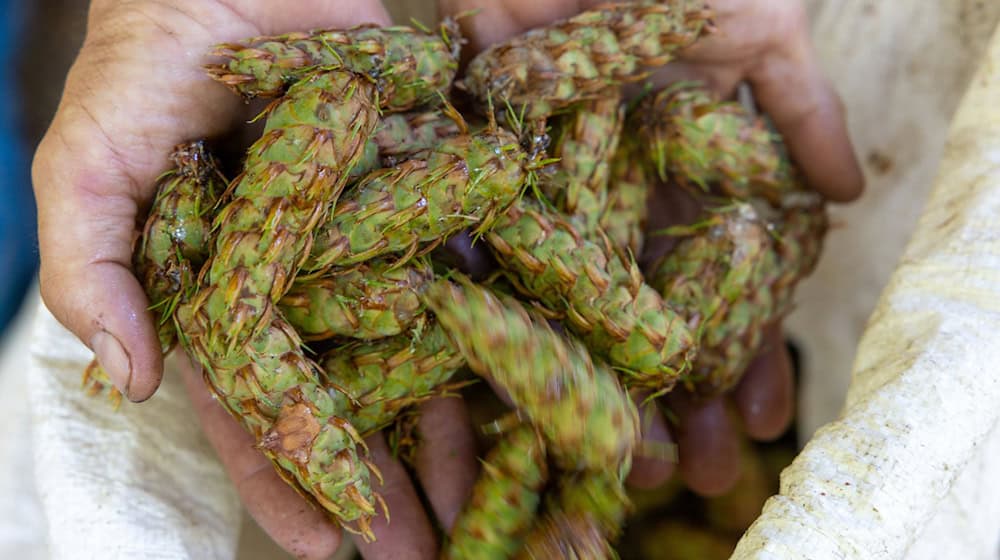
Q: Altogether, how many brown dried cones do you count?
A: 0